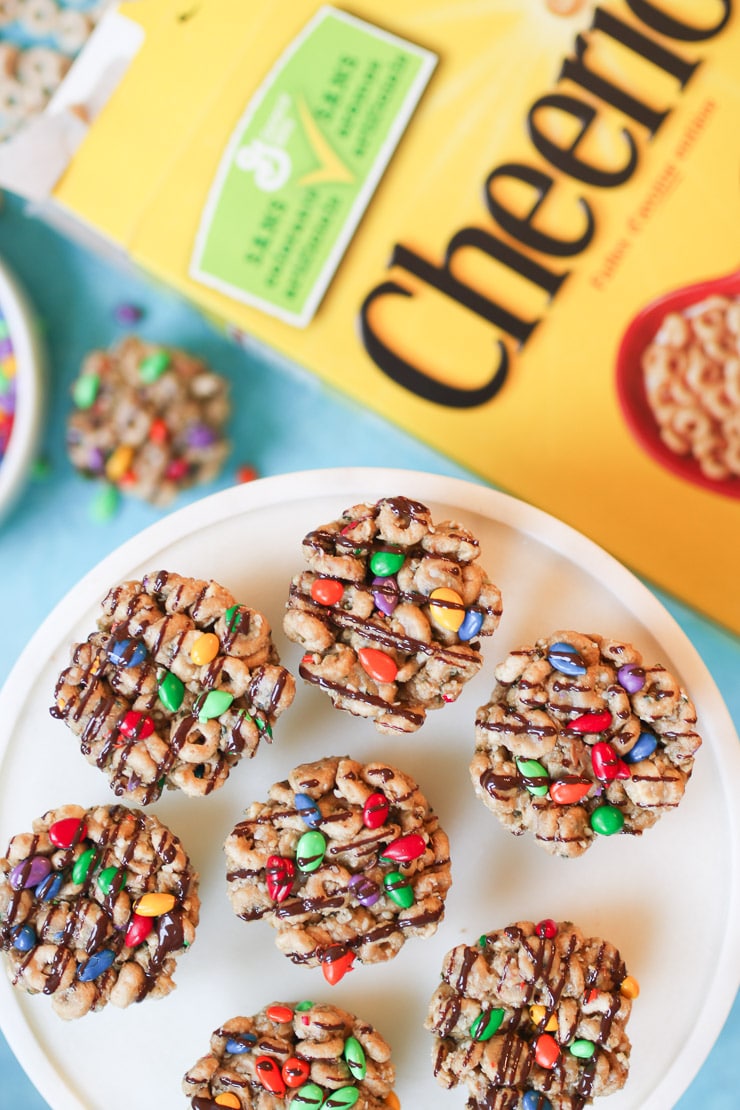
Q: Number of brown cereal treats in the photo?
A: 8